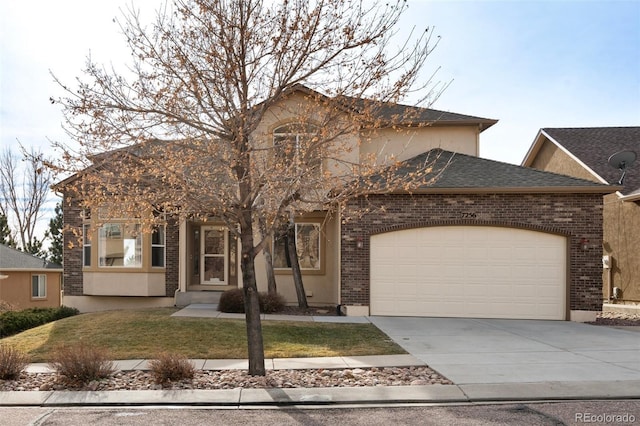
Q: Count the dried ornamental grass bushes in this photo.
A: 3